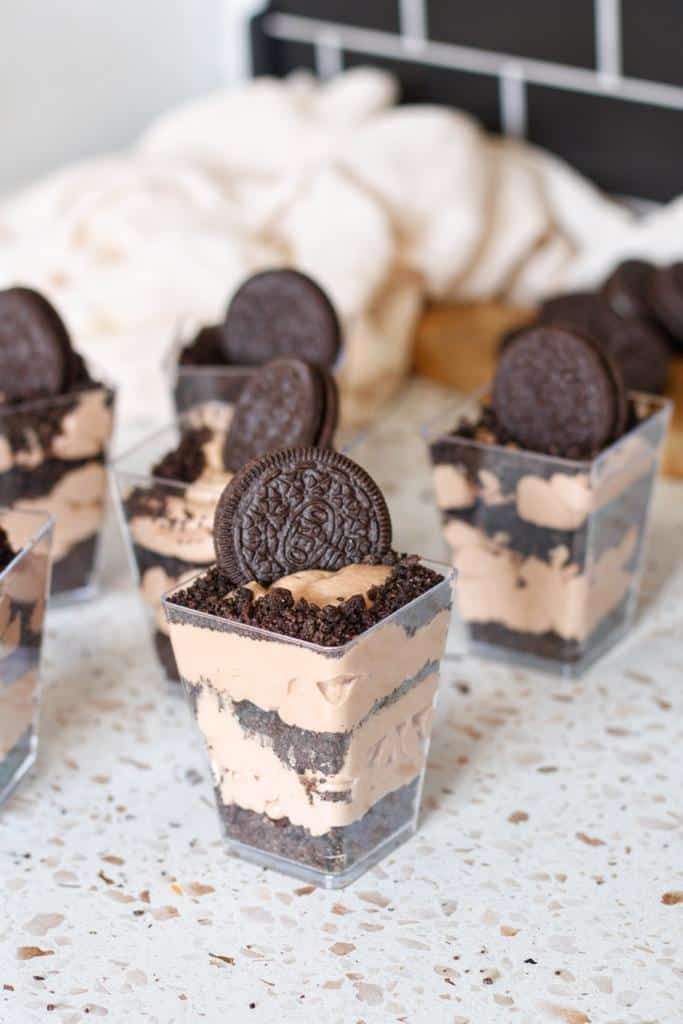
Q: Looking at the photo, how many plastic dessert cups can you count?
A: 6